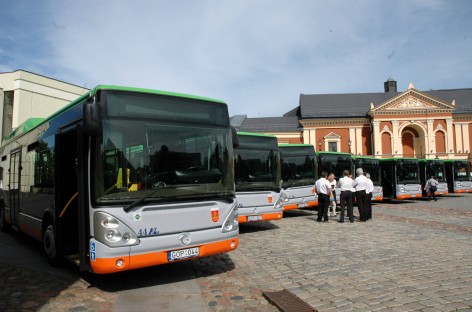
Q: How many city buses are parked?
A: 8